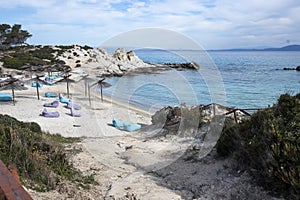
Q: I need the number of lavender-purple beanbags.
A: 4